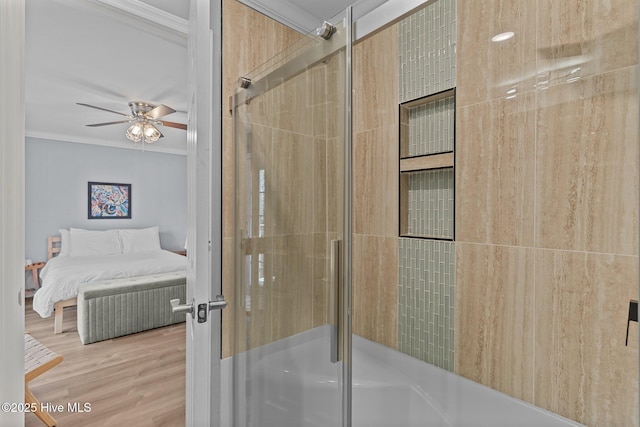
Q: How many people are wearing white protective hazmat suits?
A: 0